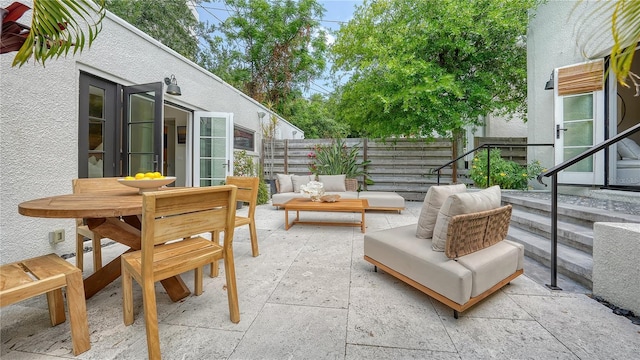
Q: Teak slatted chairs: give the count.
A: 3